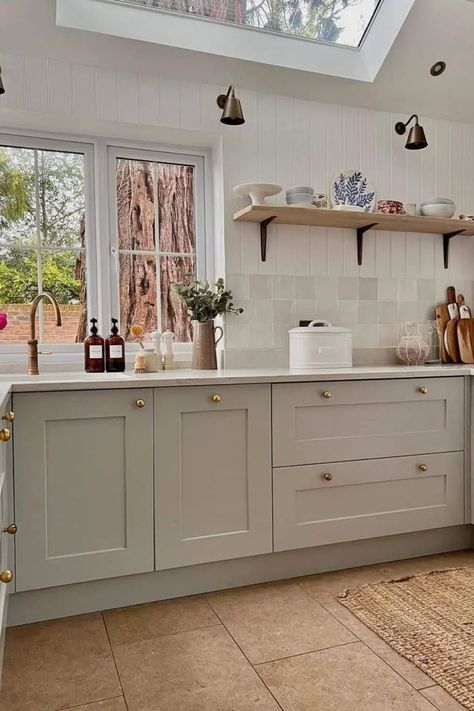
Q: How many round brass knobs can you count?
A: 10